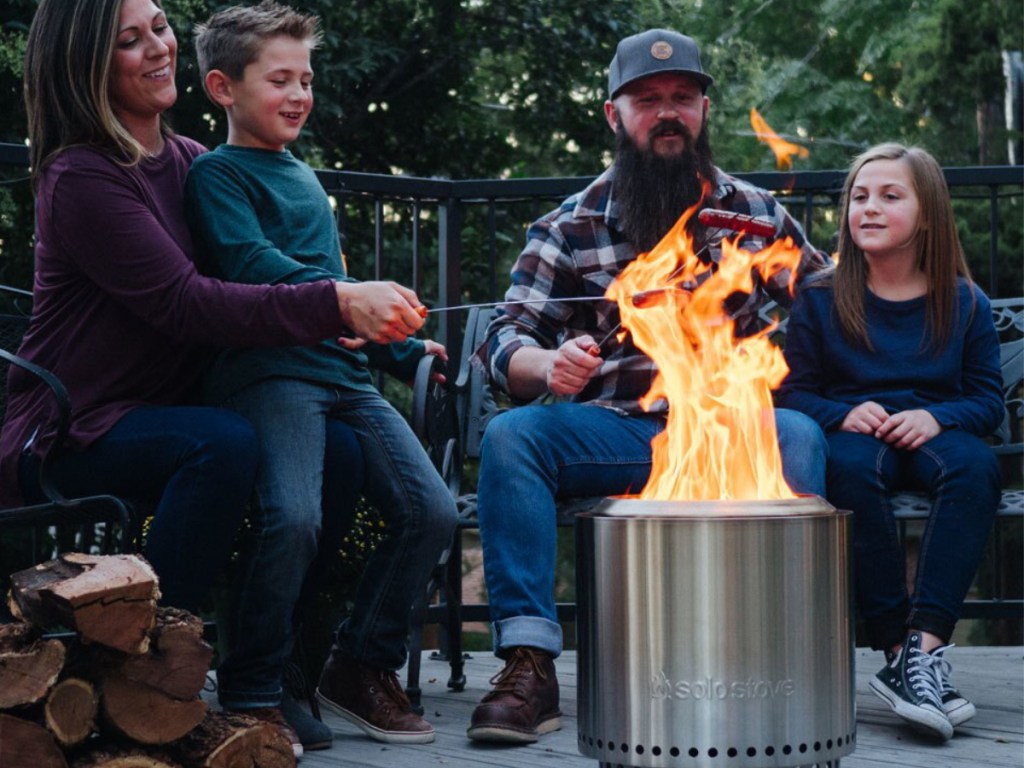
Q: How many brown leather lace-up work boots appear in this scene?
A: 1